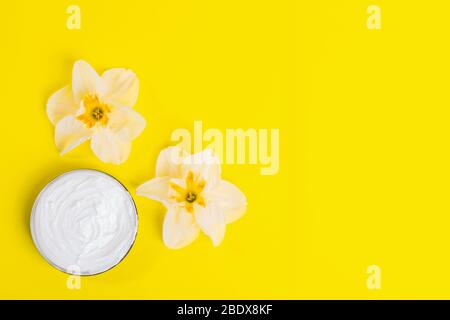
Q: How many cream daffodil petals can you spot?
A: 12